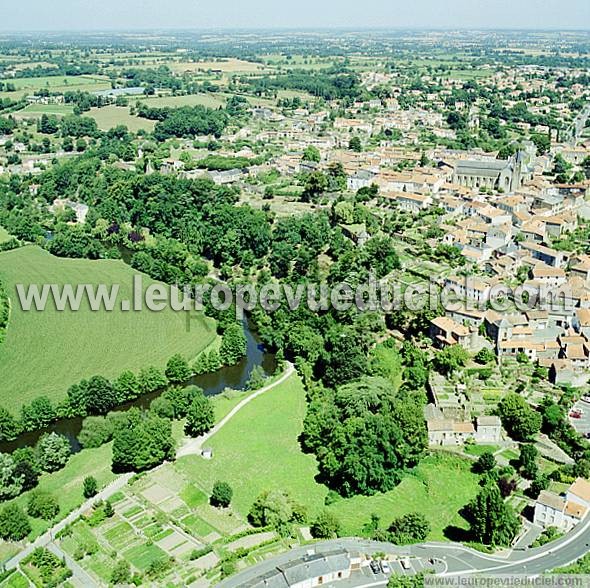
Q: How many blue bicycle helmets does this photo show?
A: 0